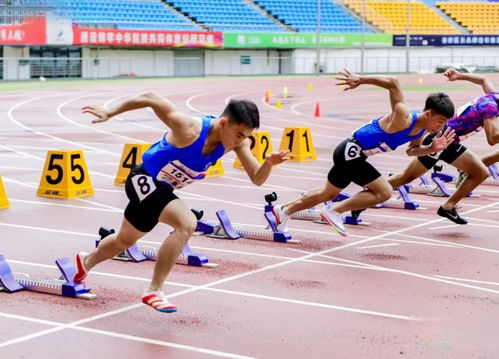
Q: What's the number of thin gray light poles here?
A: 3